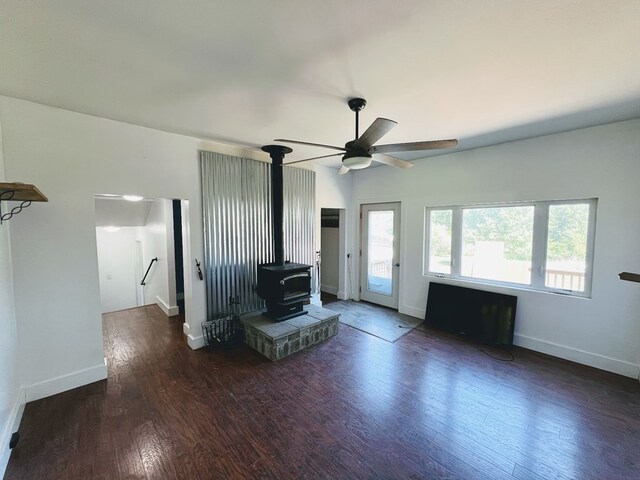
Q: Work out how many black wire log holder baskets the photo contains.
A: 1